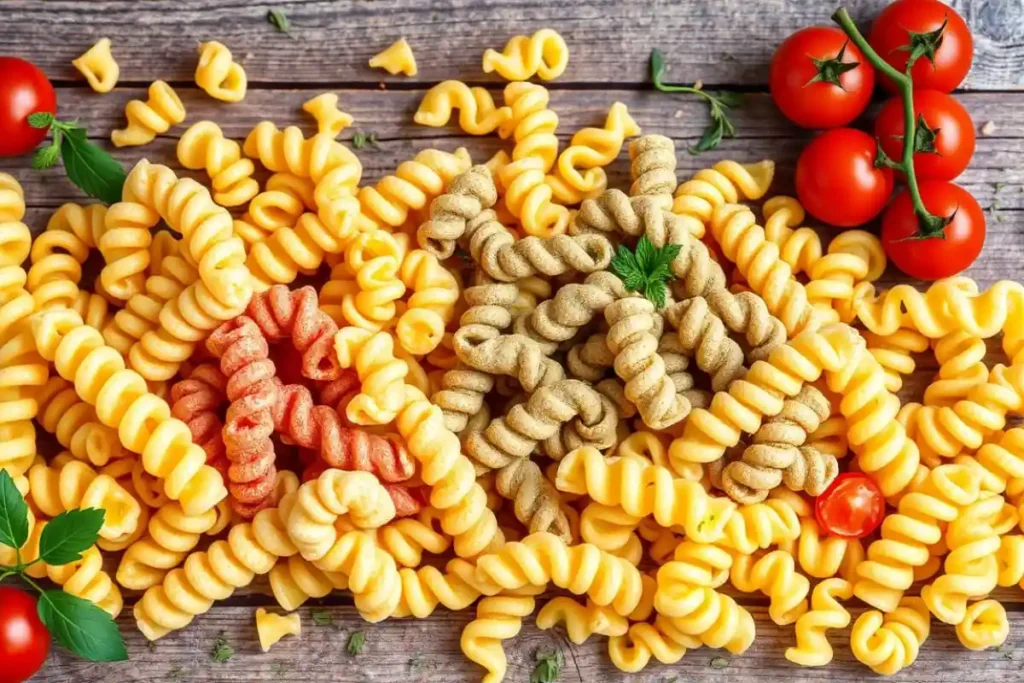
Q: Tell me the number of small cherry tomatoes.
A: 8